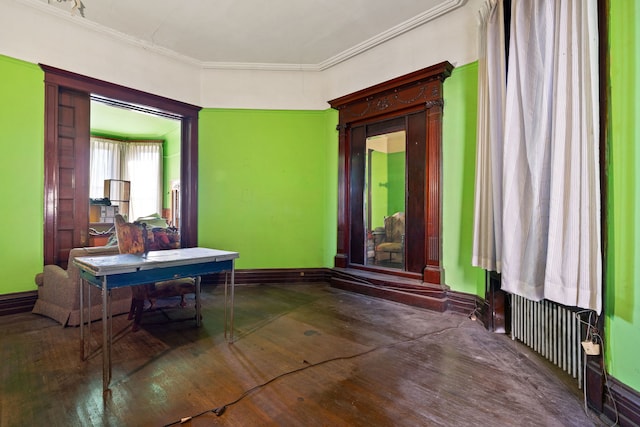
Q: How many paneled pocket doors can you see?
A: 1